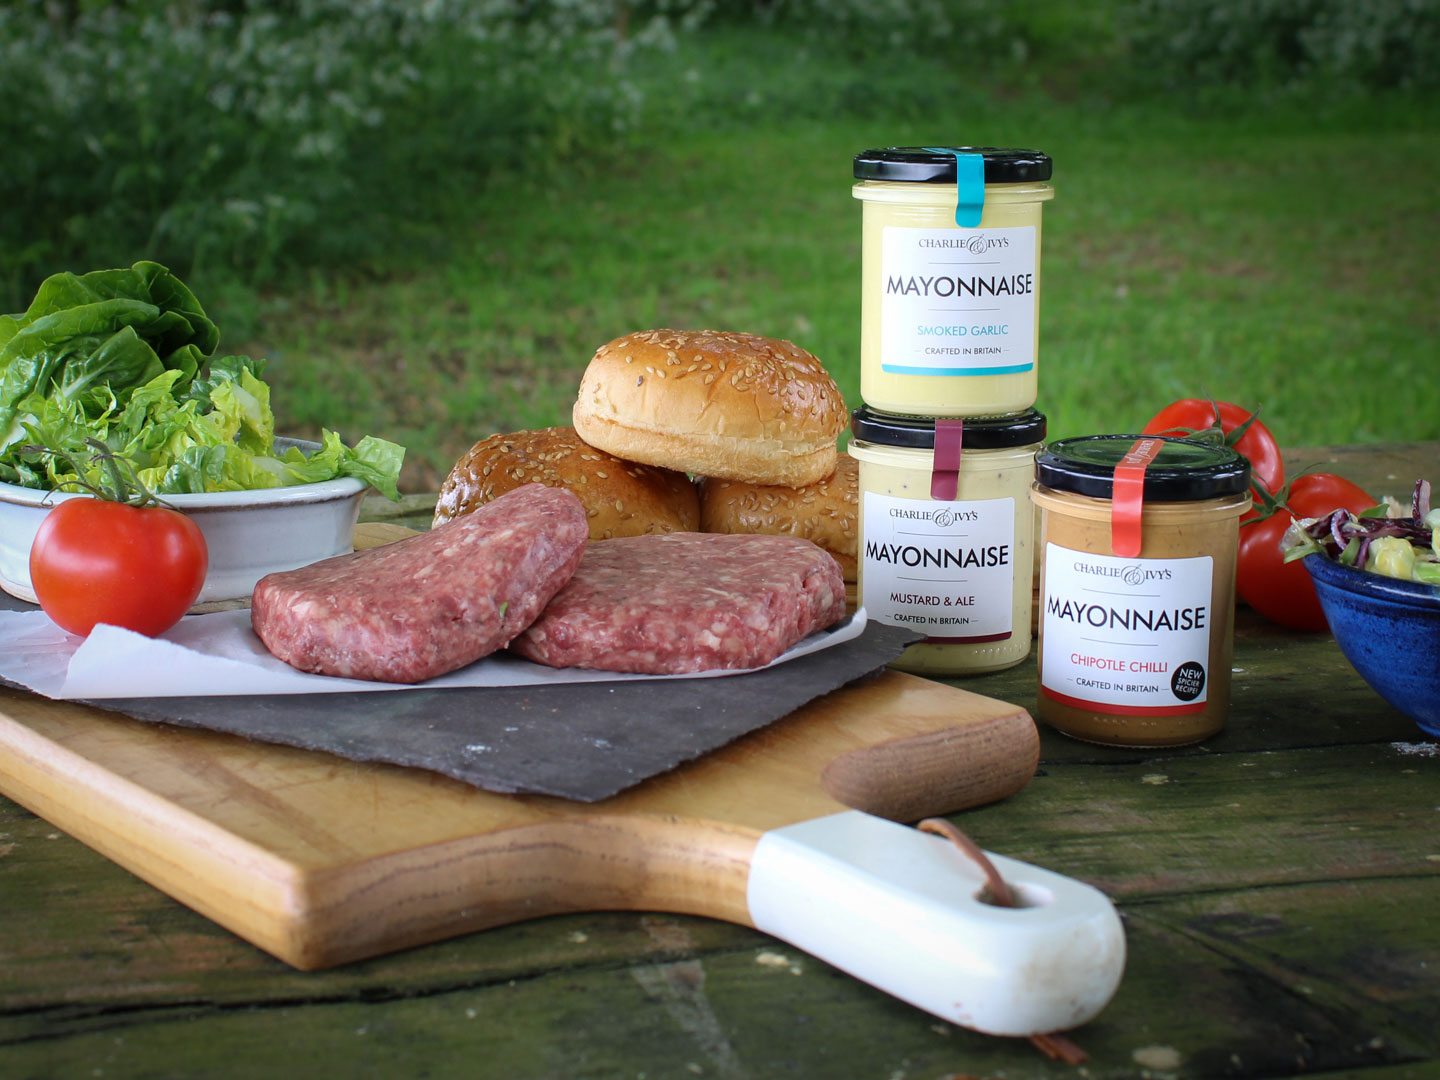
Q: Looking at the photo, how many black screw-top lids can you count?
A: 3